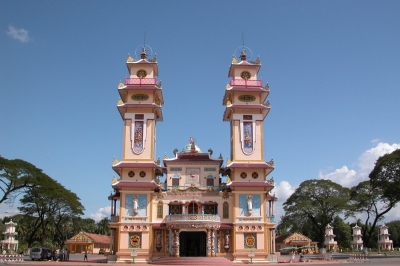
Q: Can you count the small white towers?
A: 4